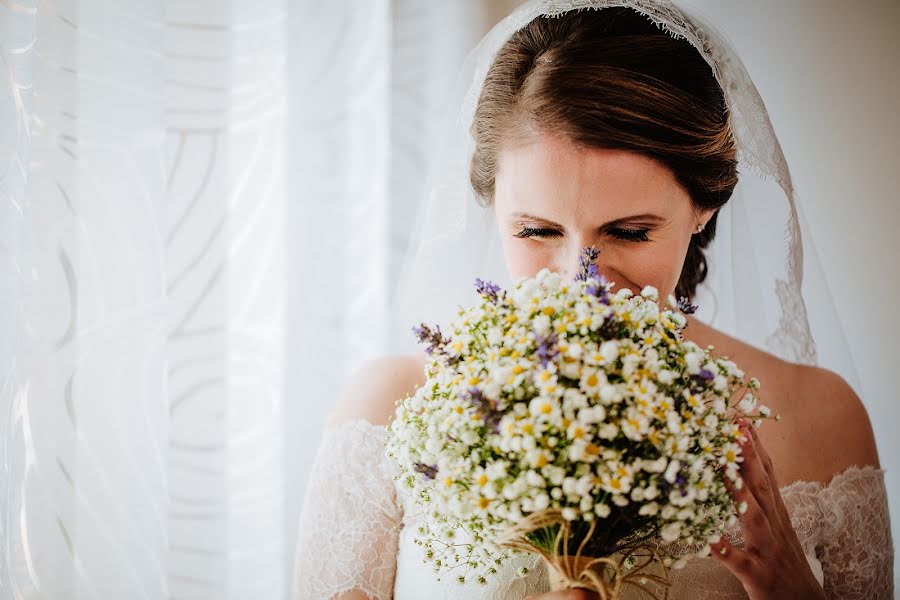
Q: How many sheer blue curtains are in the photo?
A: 0